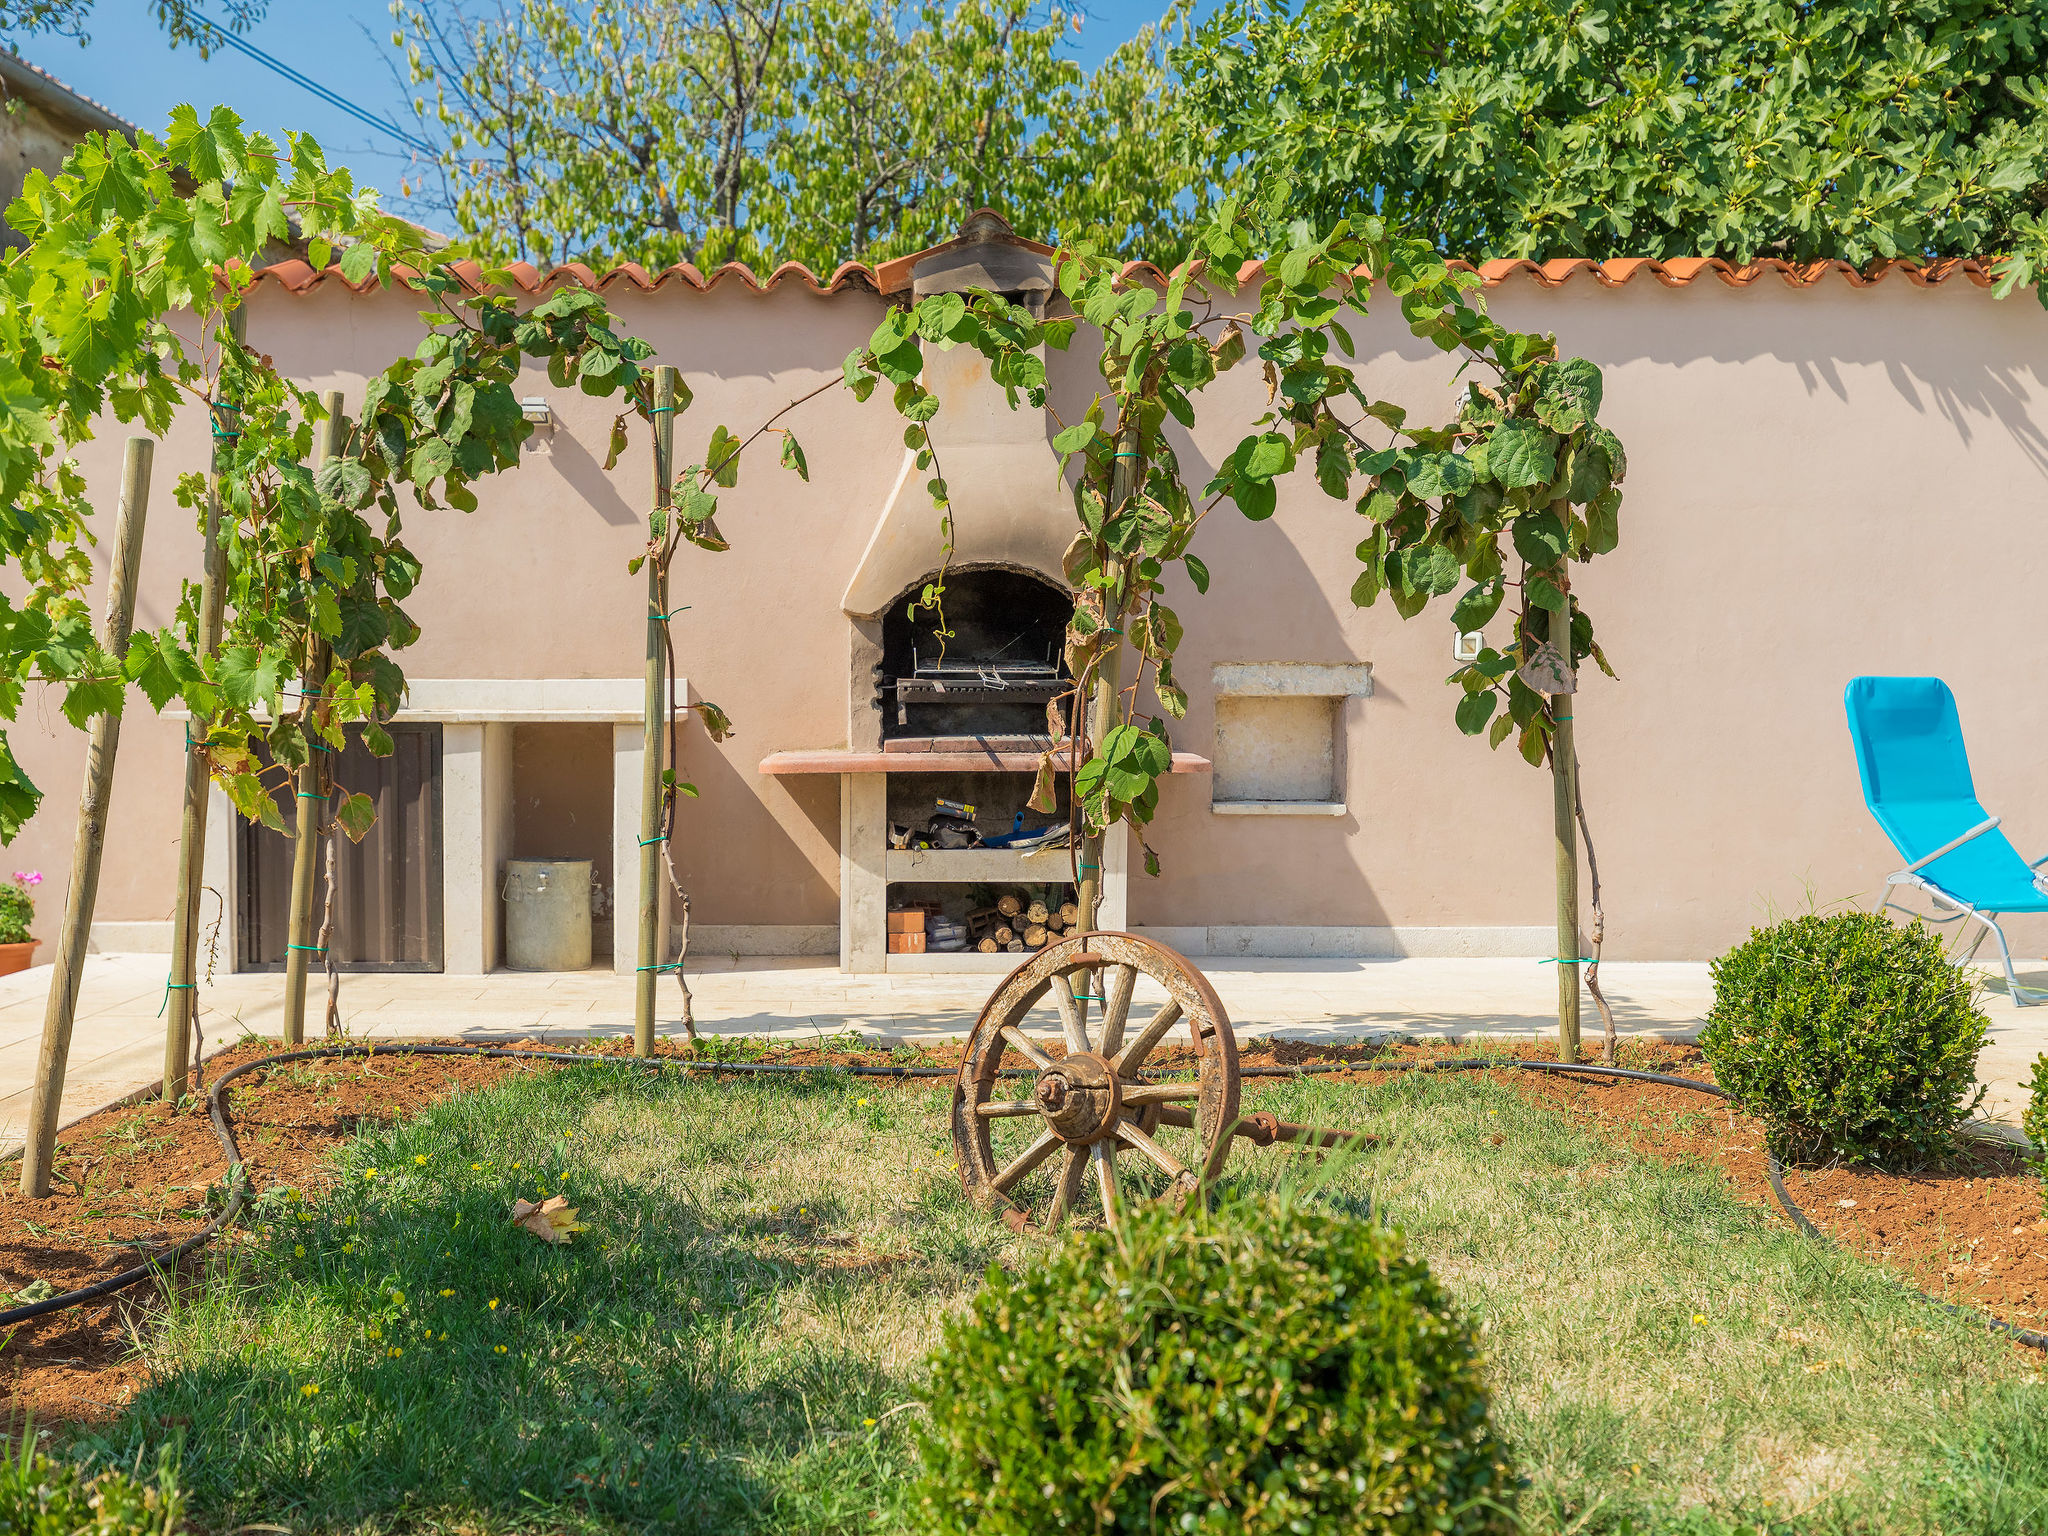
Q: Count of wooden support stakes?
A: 6